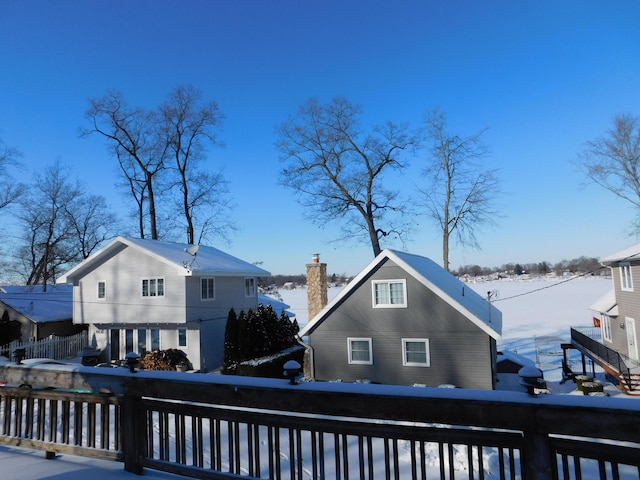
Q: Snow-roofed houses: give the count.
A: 4